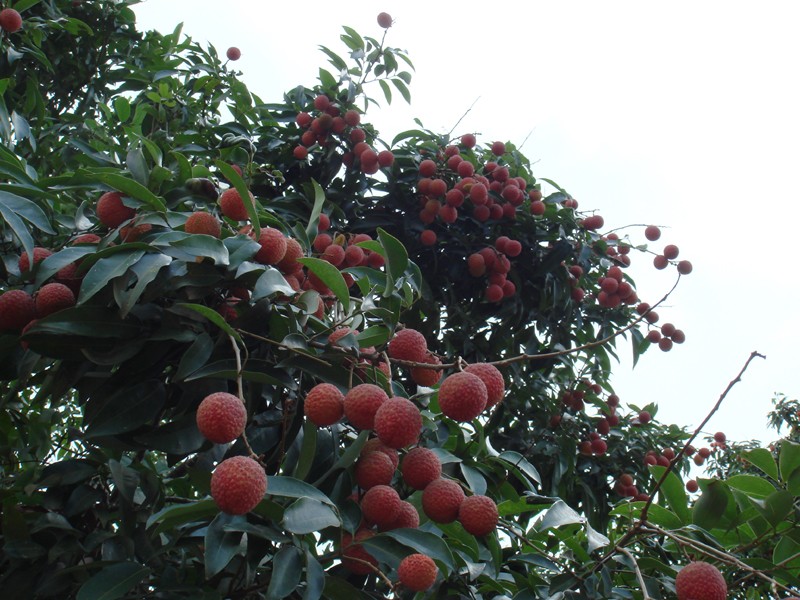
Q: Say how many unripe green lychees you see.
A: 0